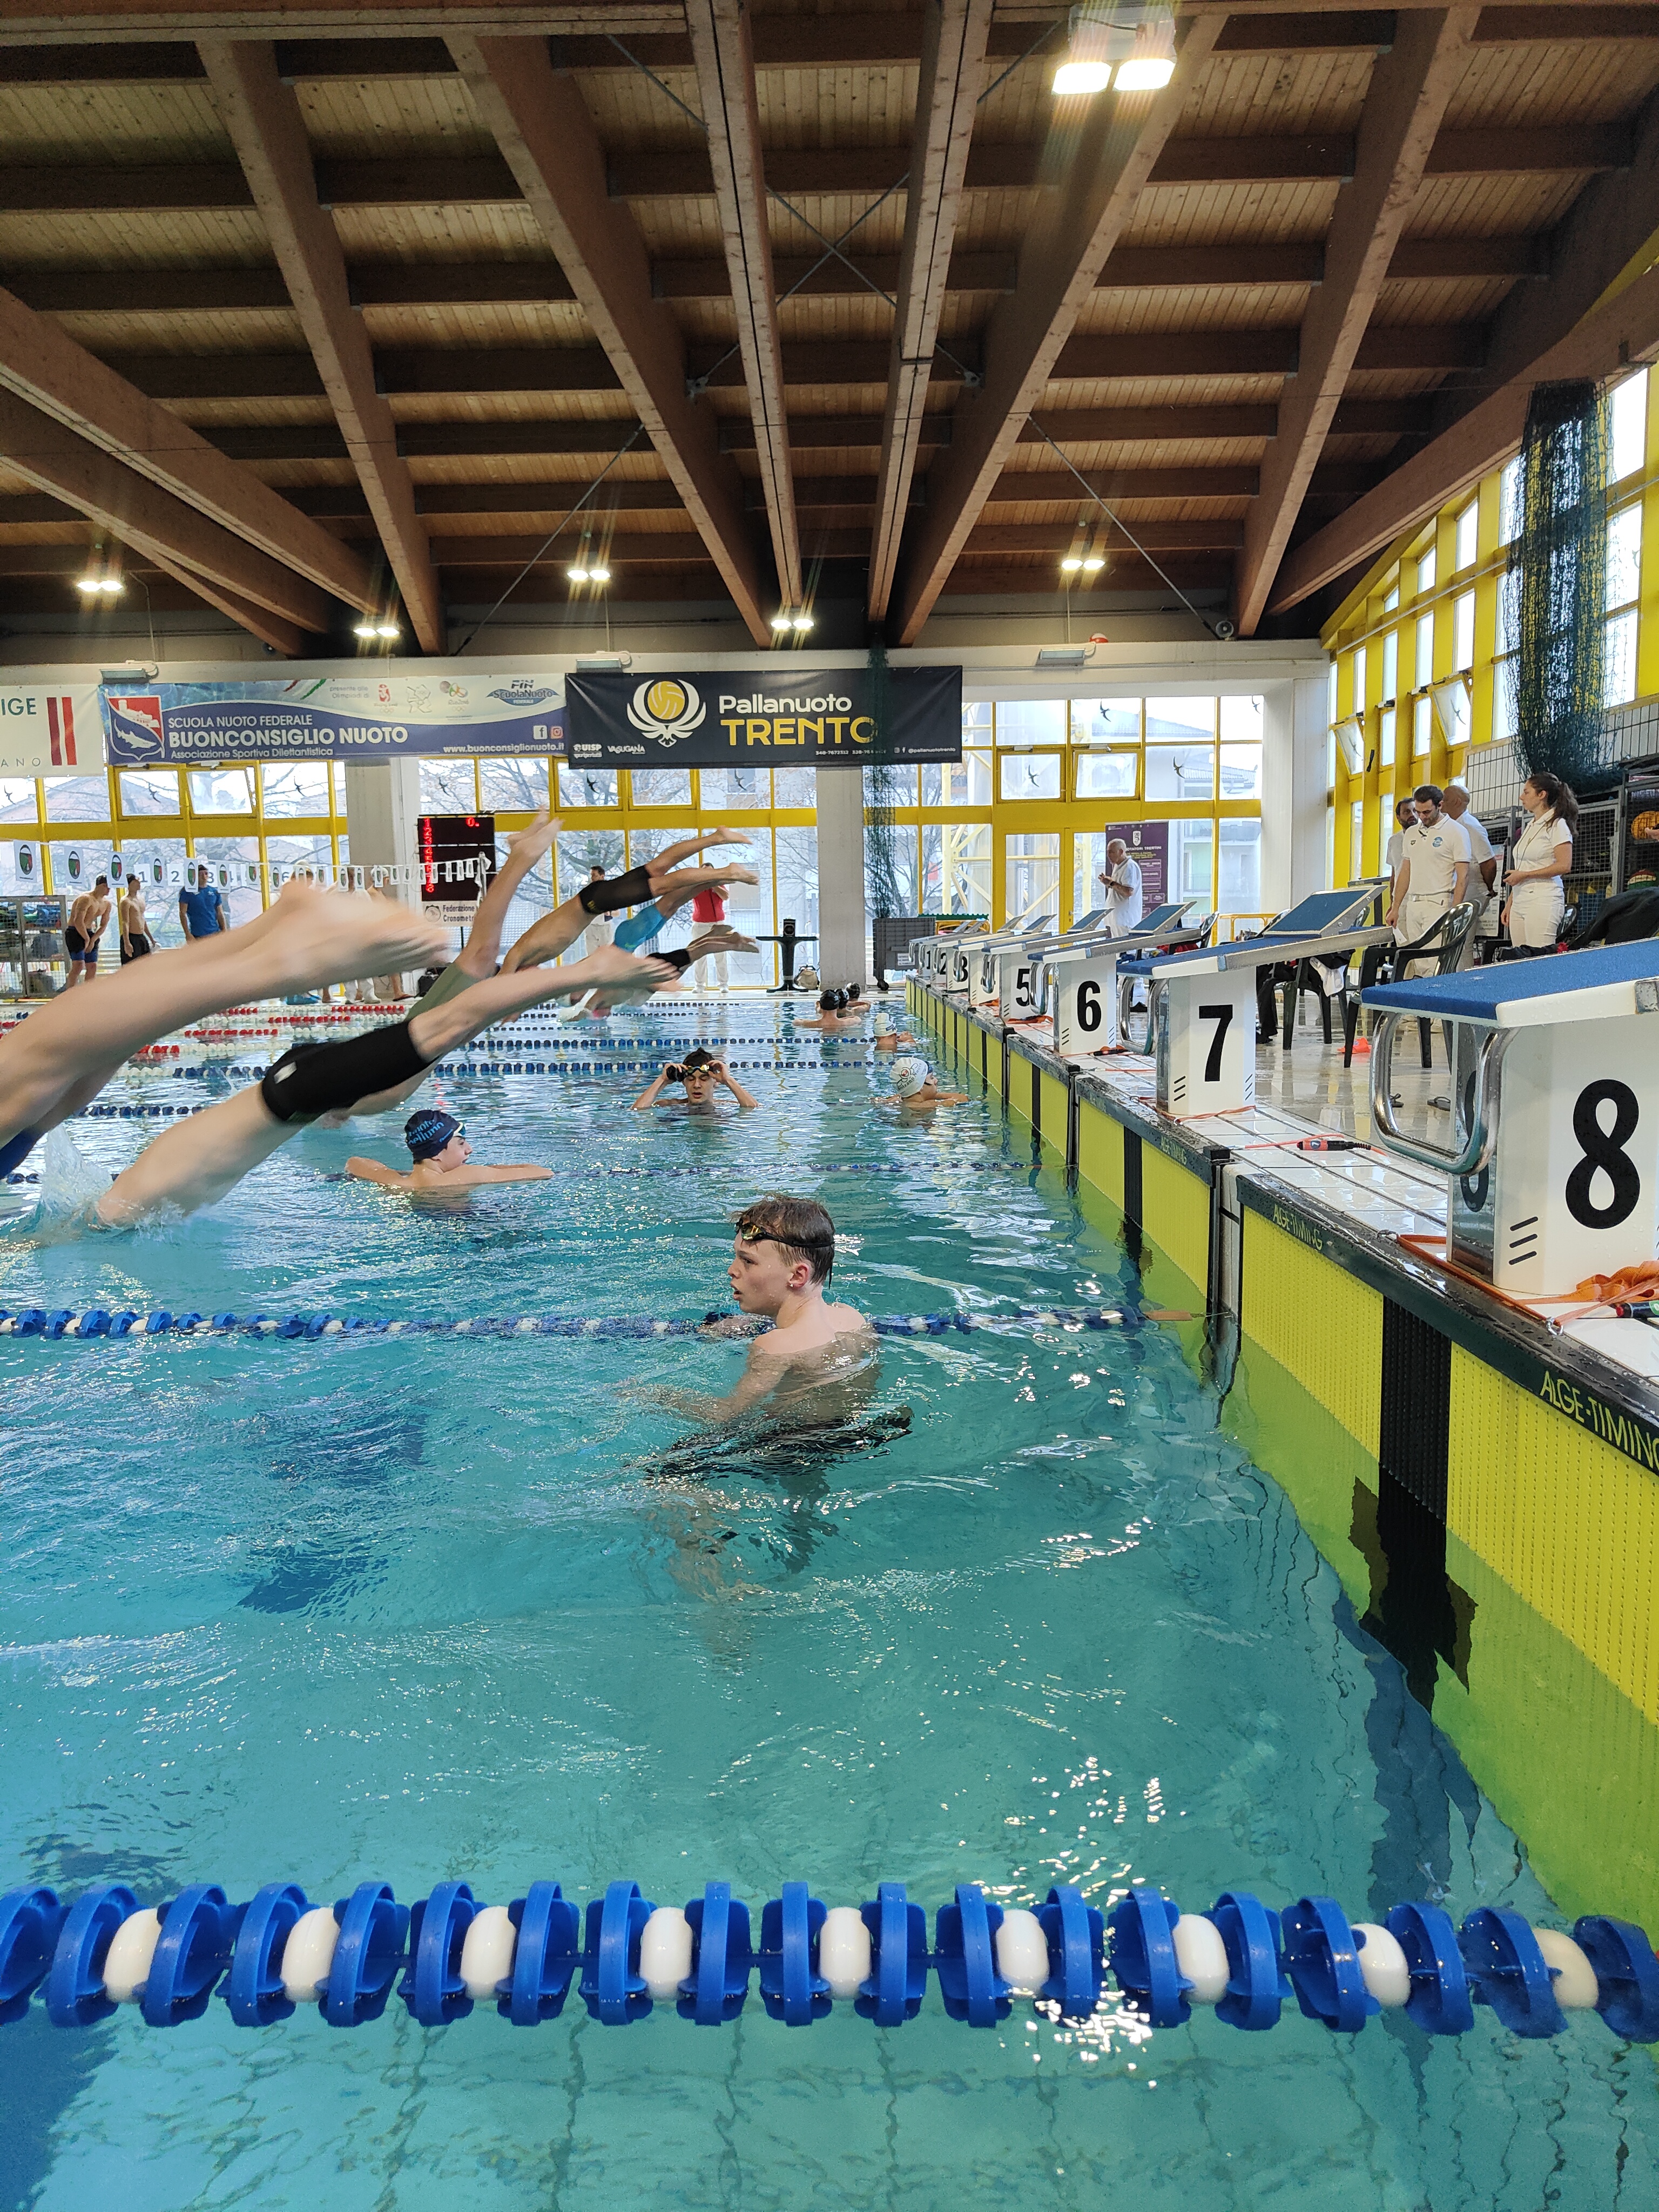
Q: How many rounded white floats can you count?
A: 9